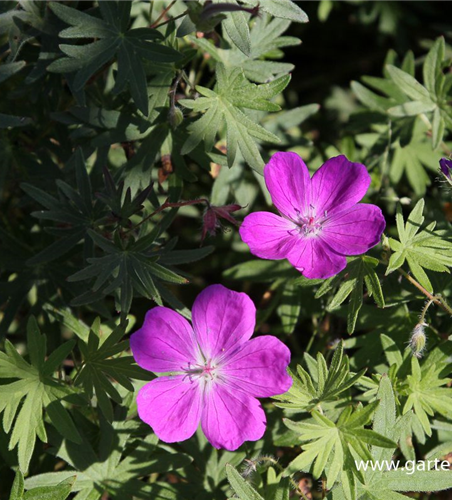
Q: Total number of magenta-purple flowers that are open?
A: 2